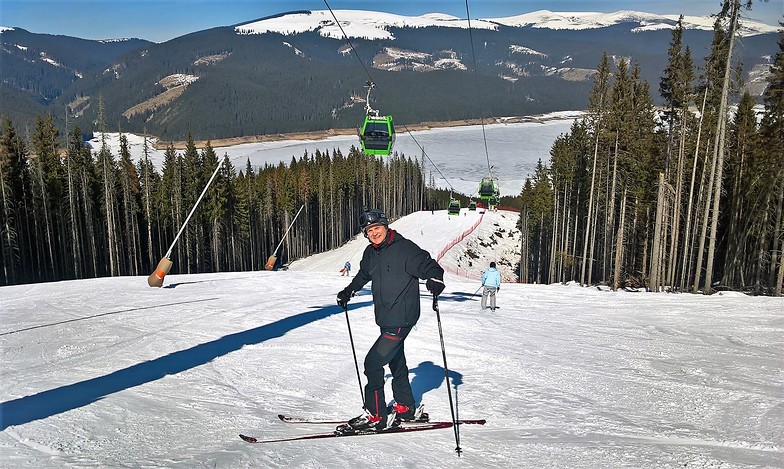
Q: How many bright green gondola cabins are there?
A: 5